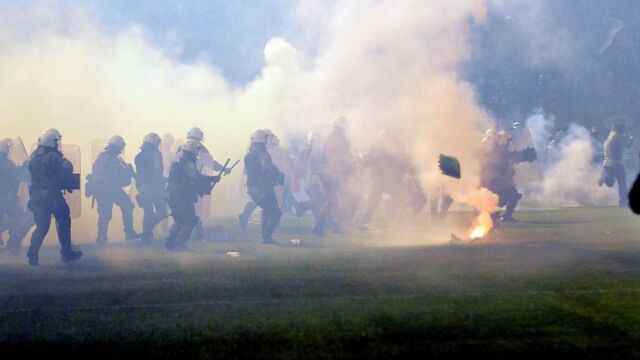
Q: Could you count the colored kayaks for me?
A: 0